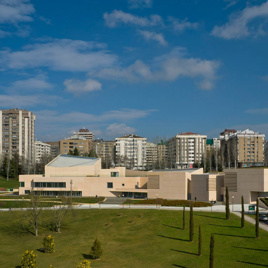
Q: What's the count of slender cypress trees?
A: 7